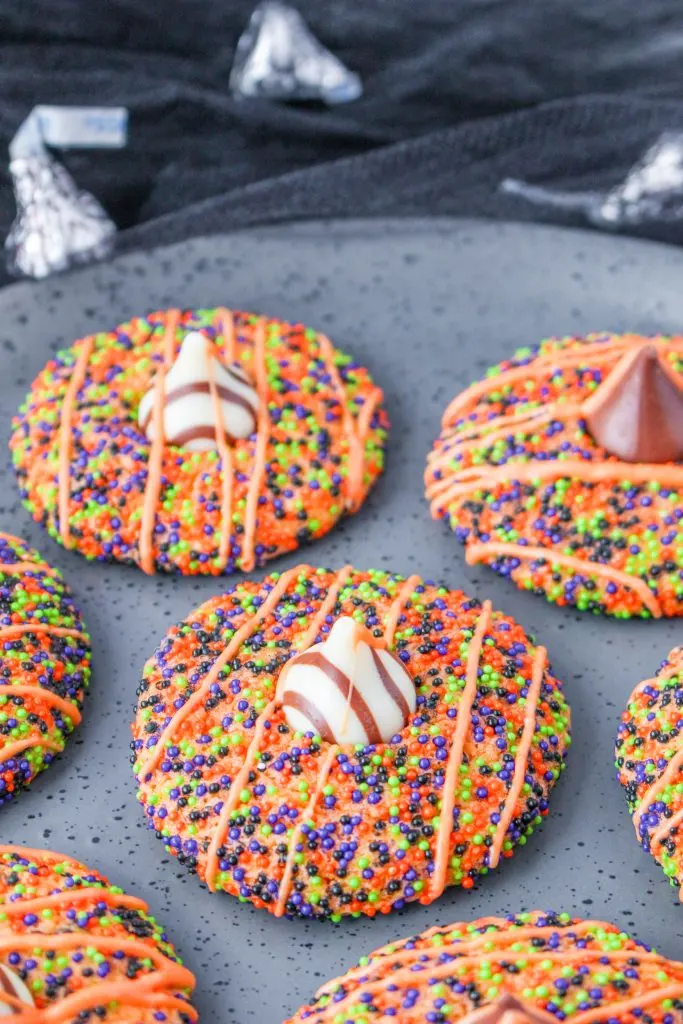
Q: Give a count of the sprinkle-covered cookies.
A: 7